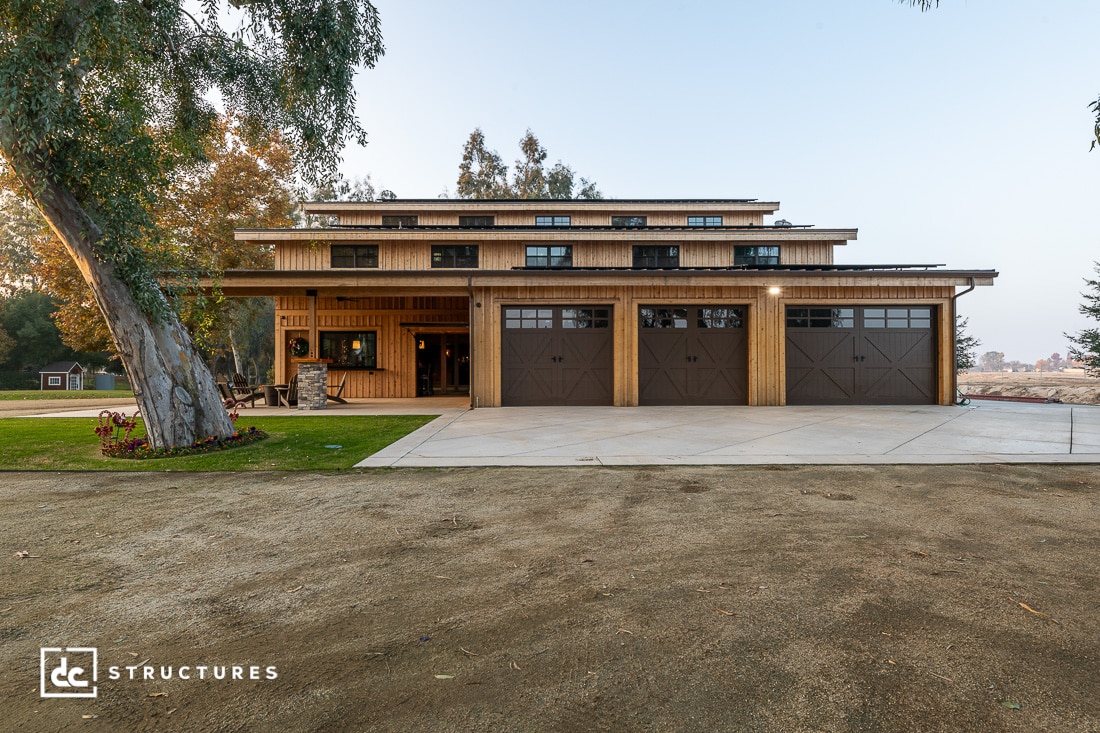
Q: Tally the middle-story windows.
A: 5